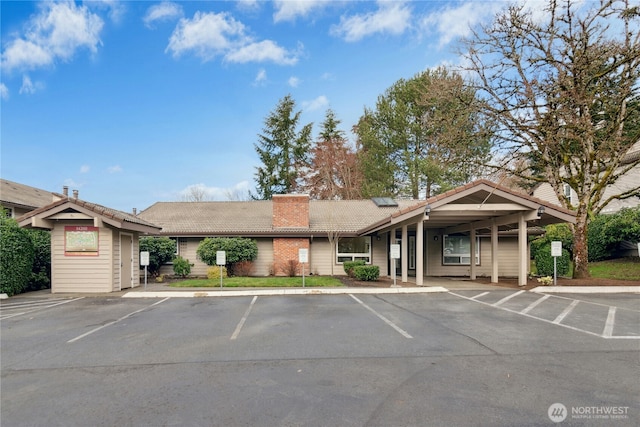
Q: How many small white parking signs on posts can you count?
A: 5